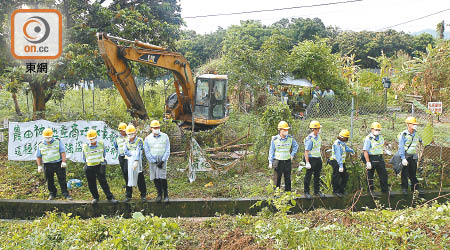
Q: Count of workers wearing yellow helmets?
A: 10